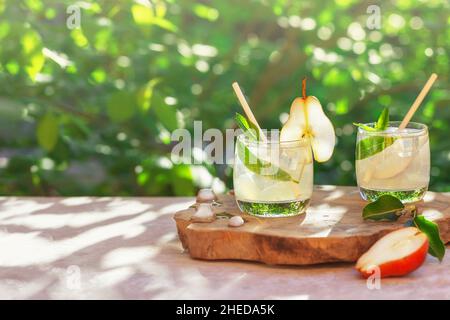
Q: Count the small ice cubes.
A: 3